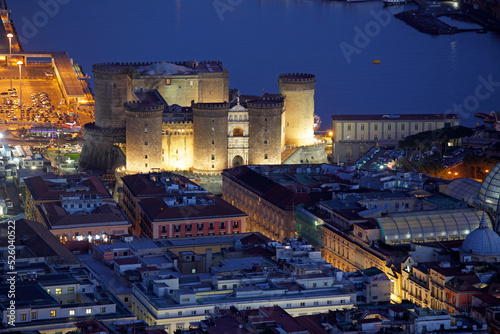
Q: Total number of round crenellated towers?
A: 5